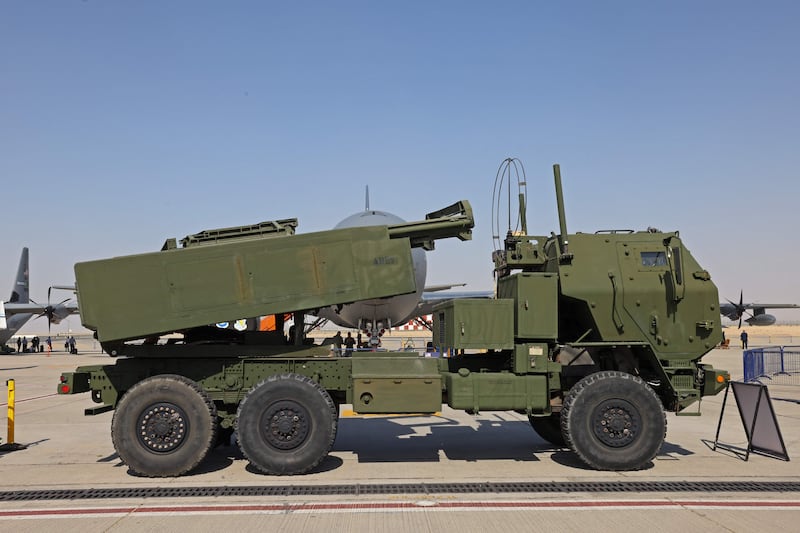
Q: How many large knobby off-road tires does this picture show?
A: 3